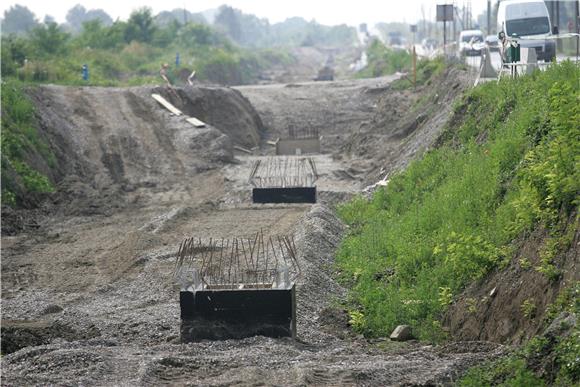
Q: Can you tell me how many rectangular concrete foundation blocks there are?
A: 3